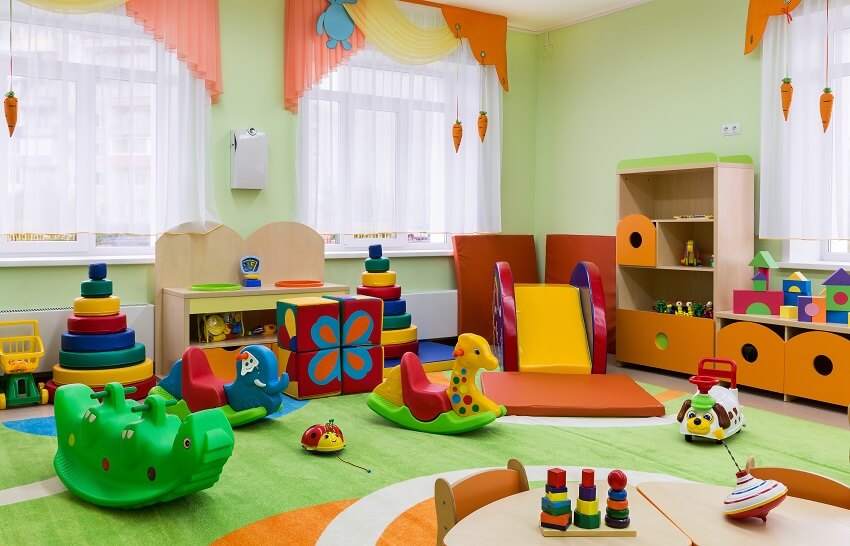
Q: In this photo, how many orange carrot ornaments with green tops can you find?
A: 5